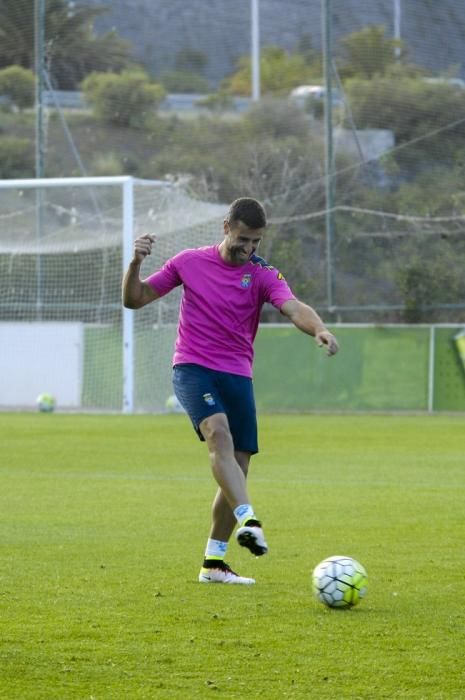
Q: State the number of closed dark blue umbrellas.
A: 0